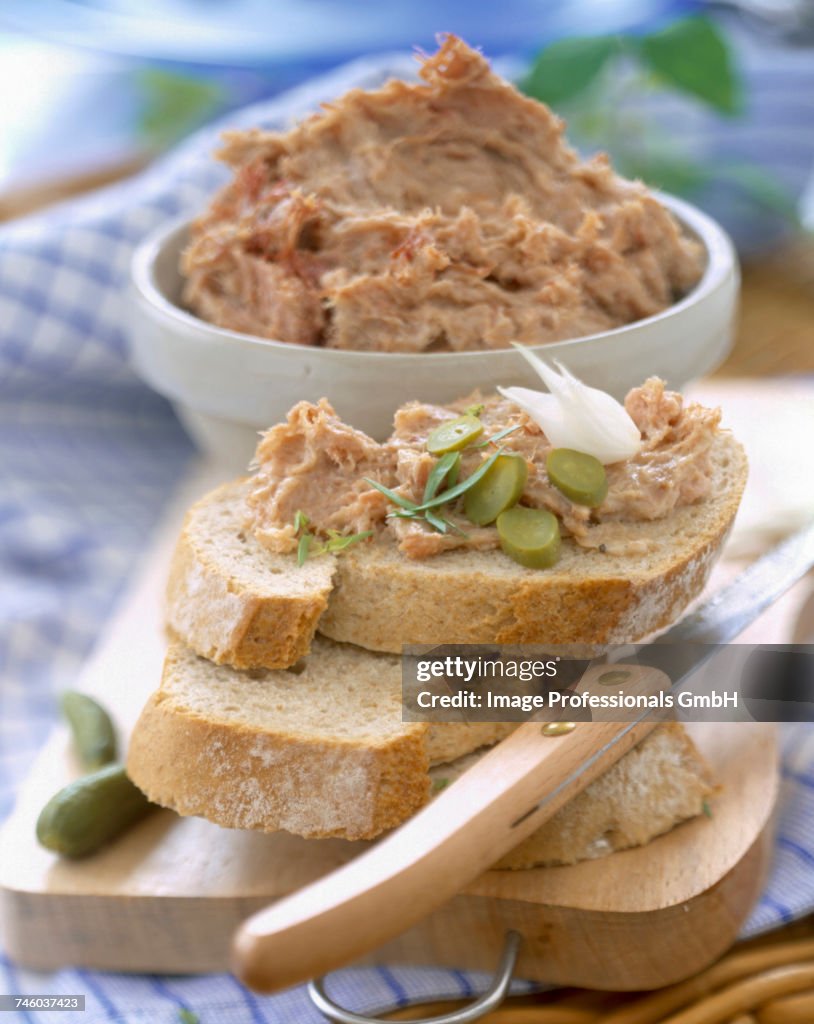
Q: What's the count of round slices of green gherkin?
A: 4